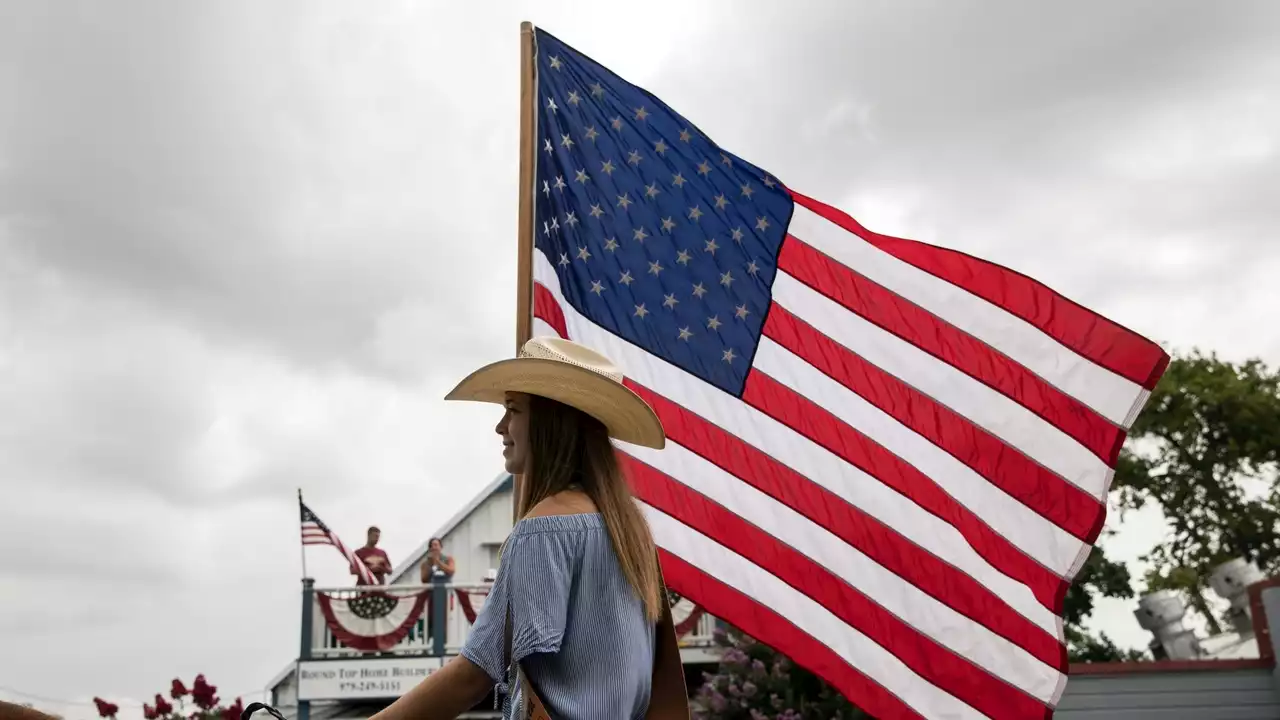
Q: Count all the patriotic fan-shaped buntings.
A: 3